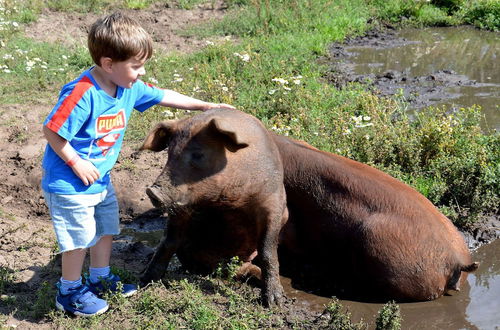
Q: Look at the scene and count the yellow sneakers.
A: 0